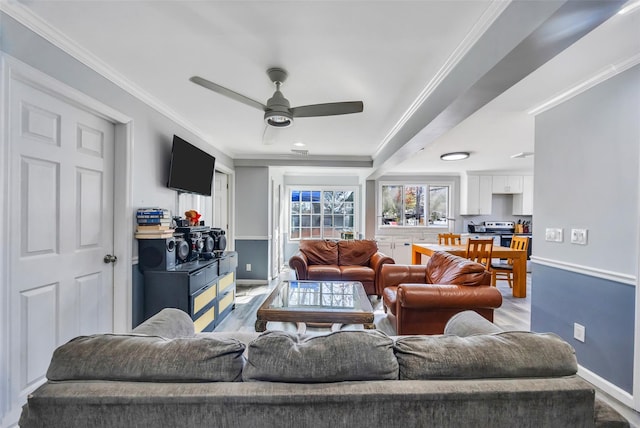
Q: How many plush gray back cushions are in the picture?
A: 3